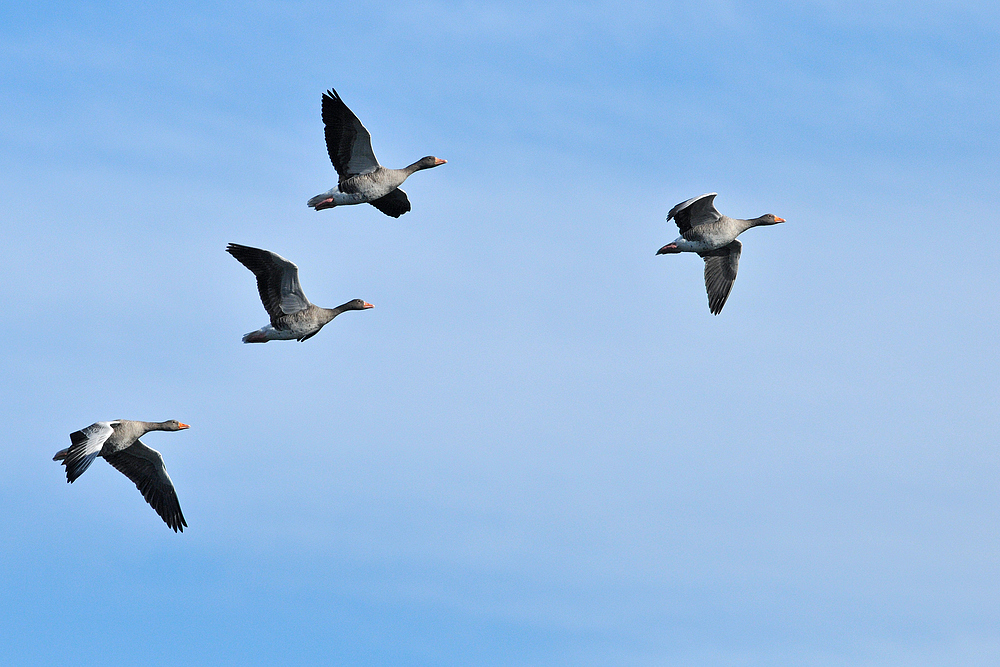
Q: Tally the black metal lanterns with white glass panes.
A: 0